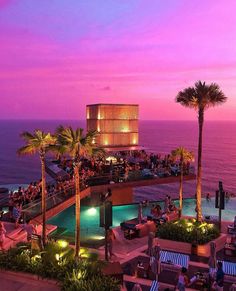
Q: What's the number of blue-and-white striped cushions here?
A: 3